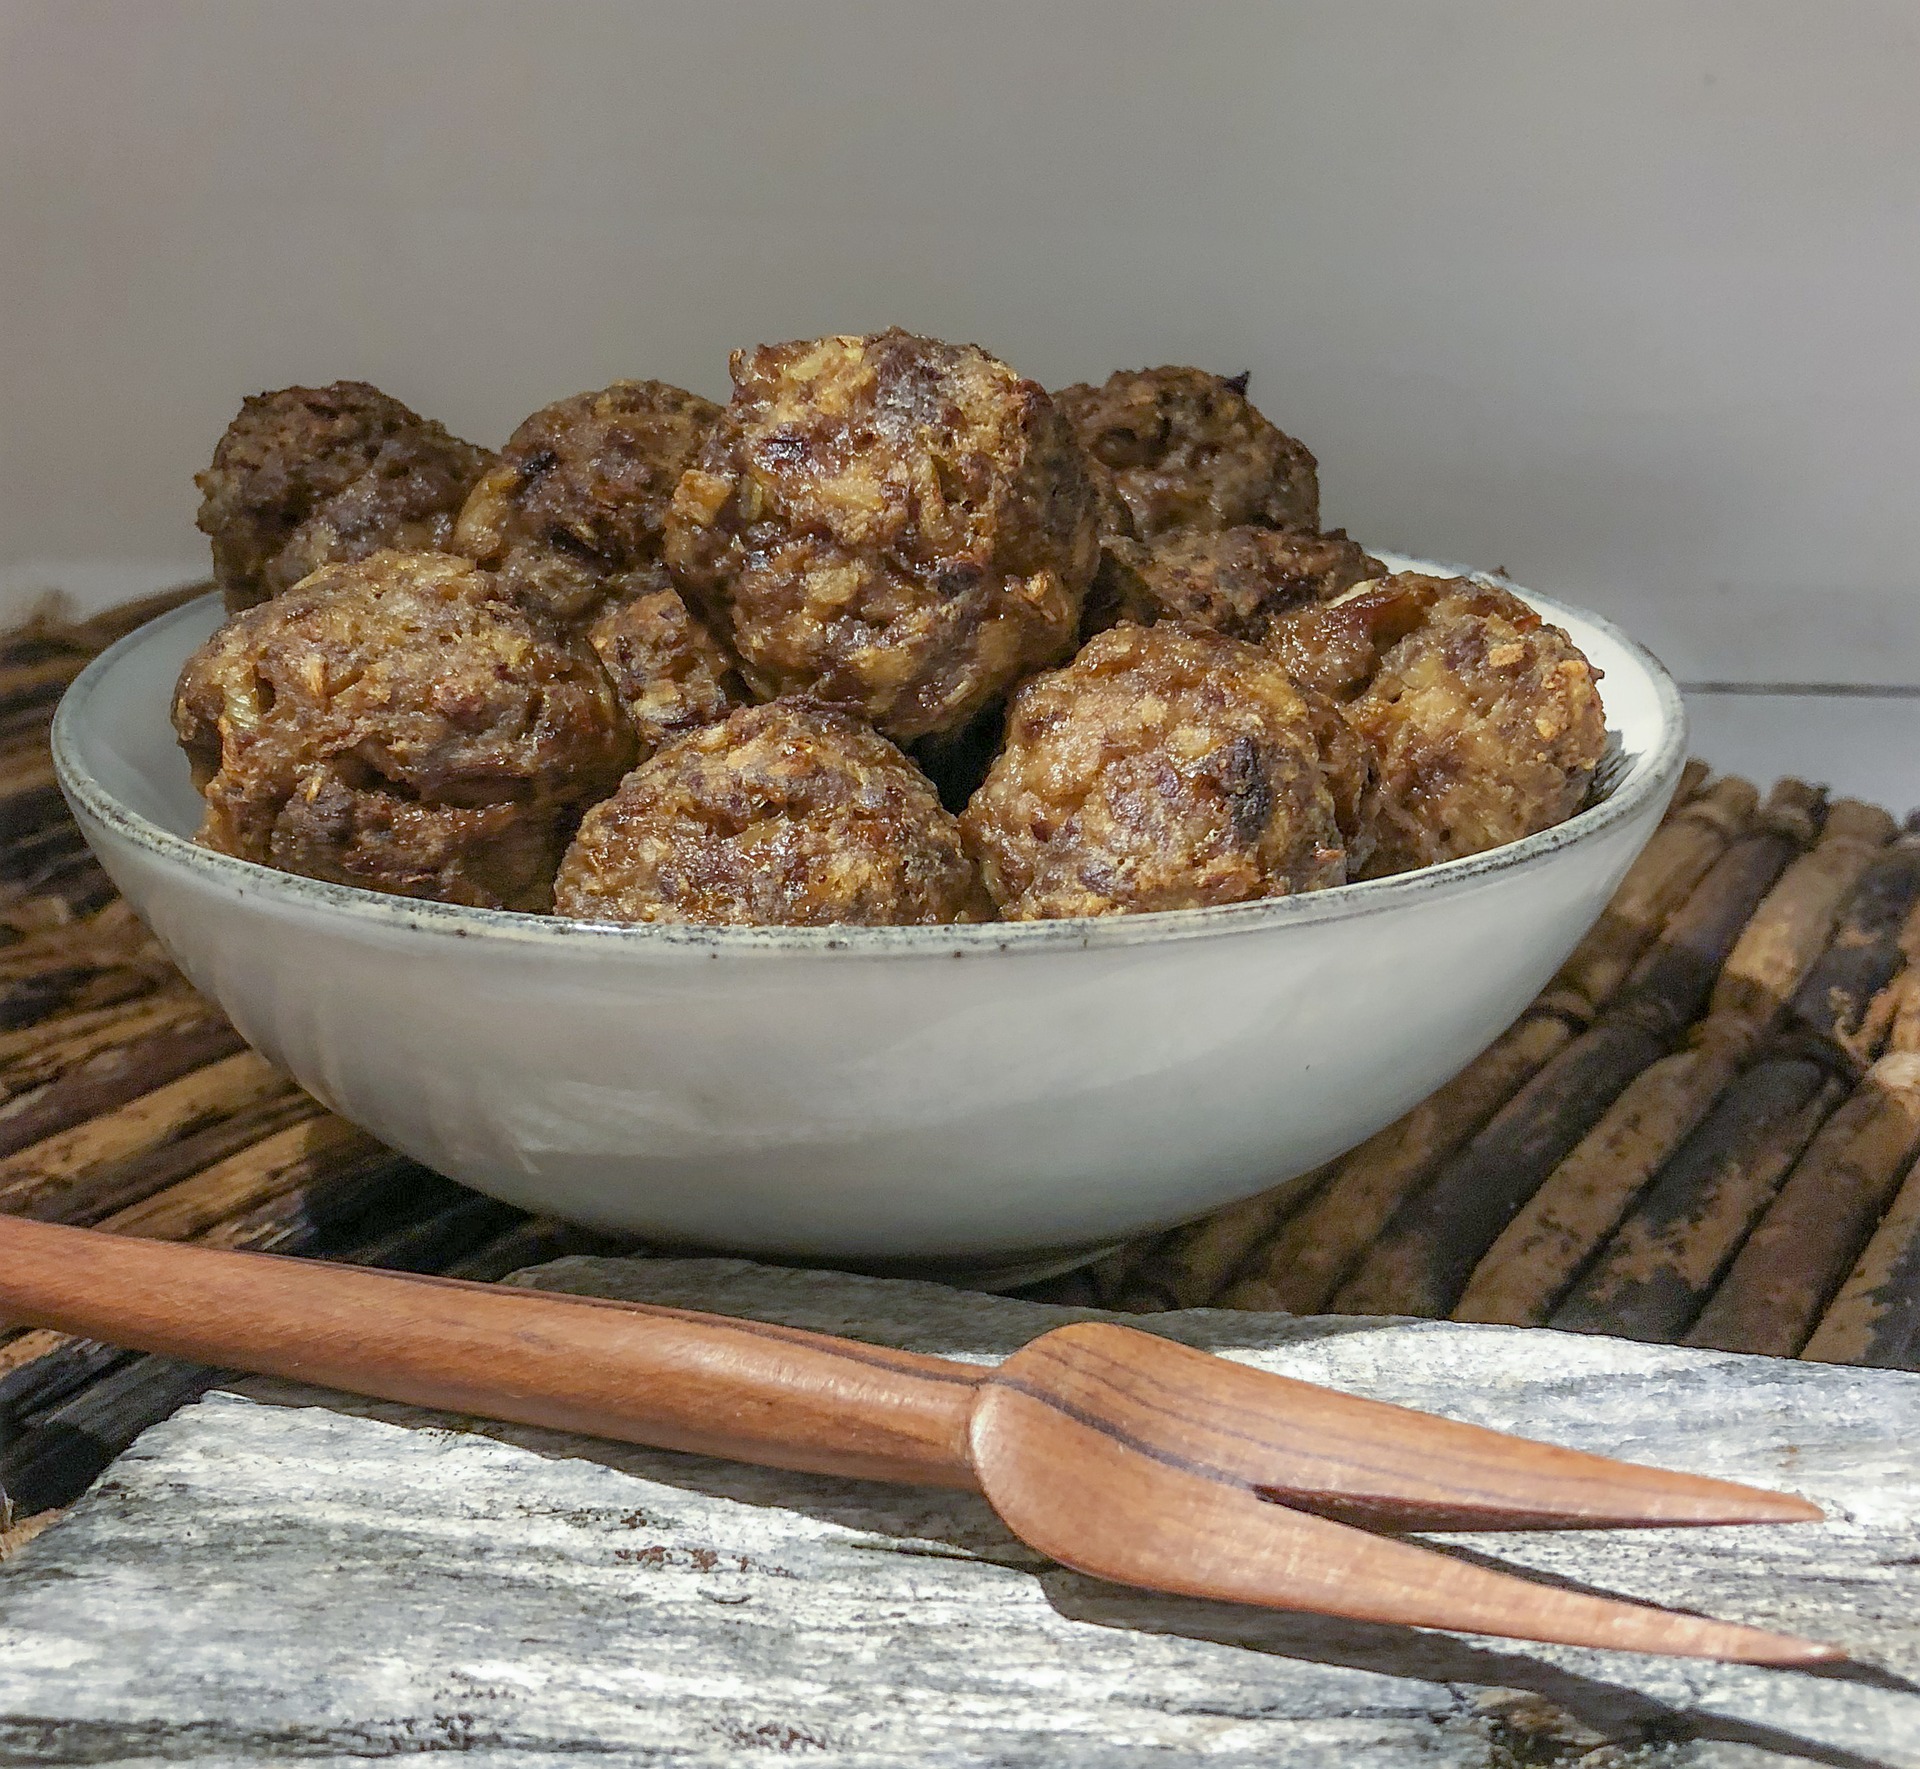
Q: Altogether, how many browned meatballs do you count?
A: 10